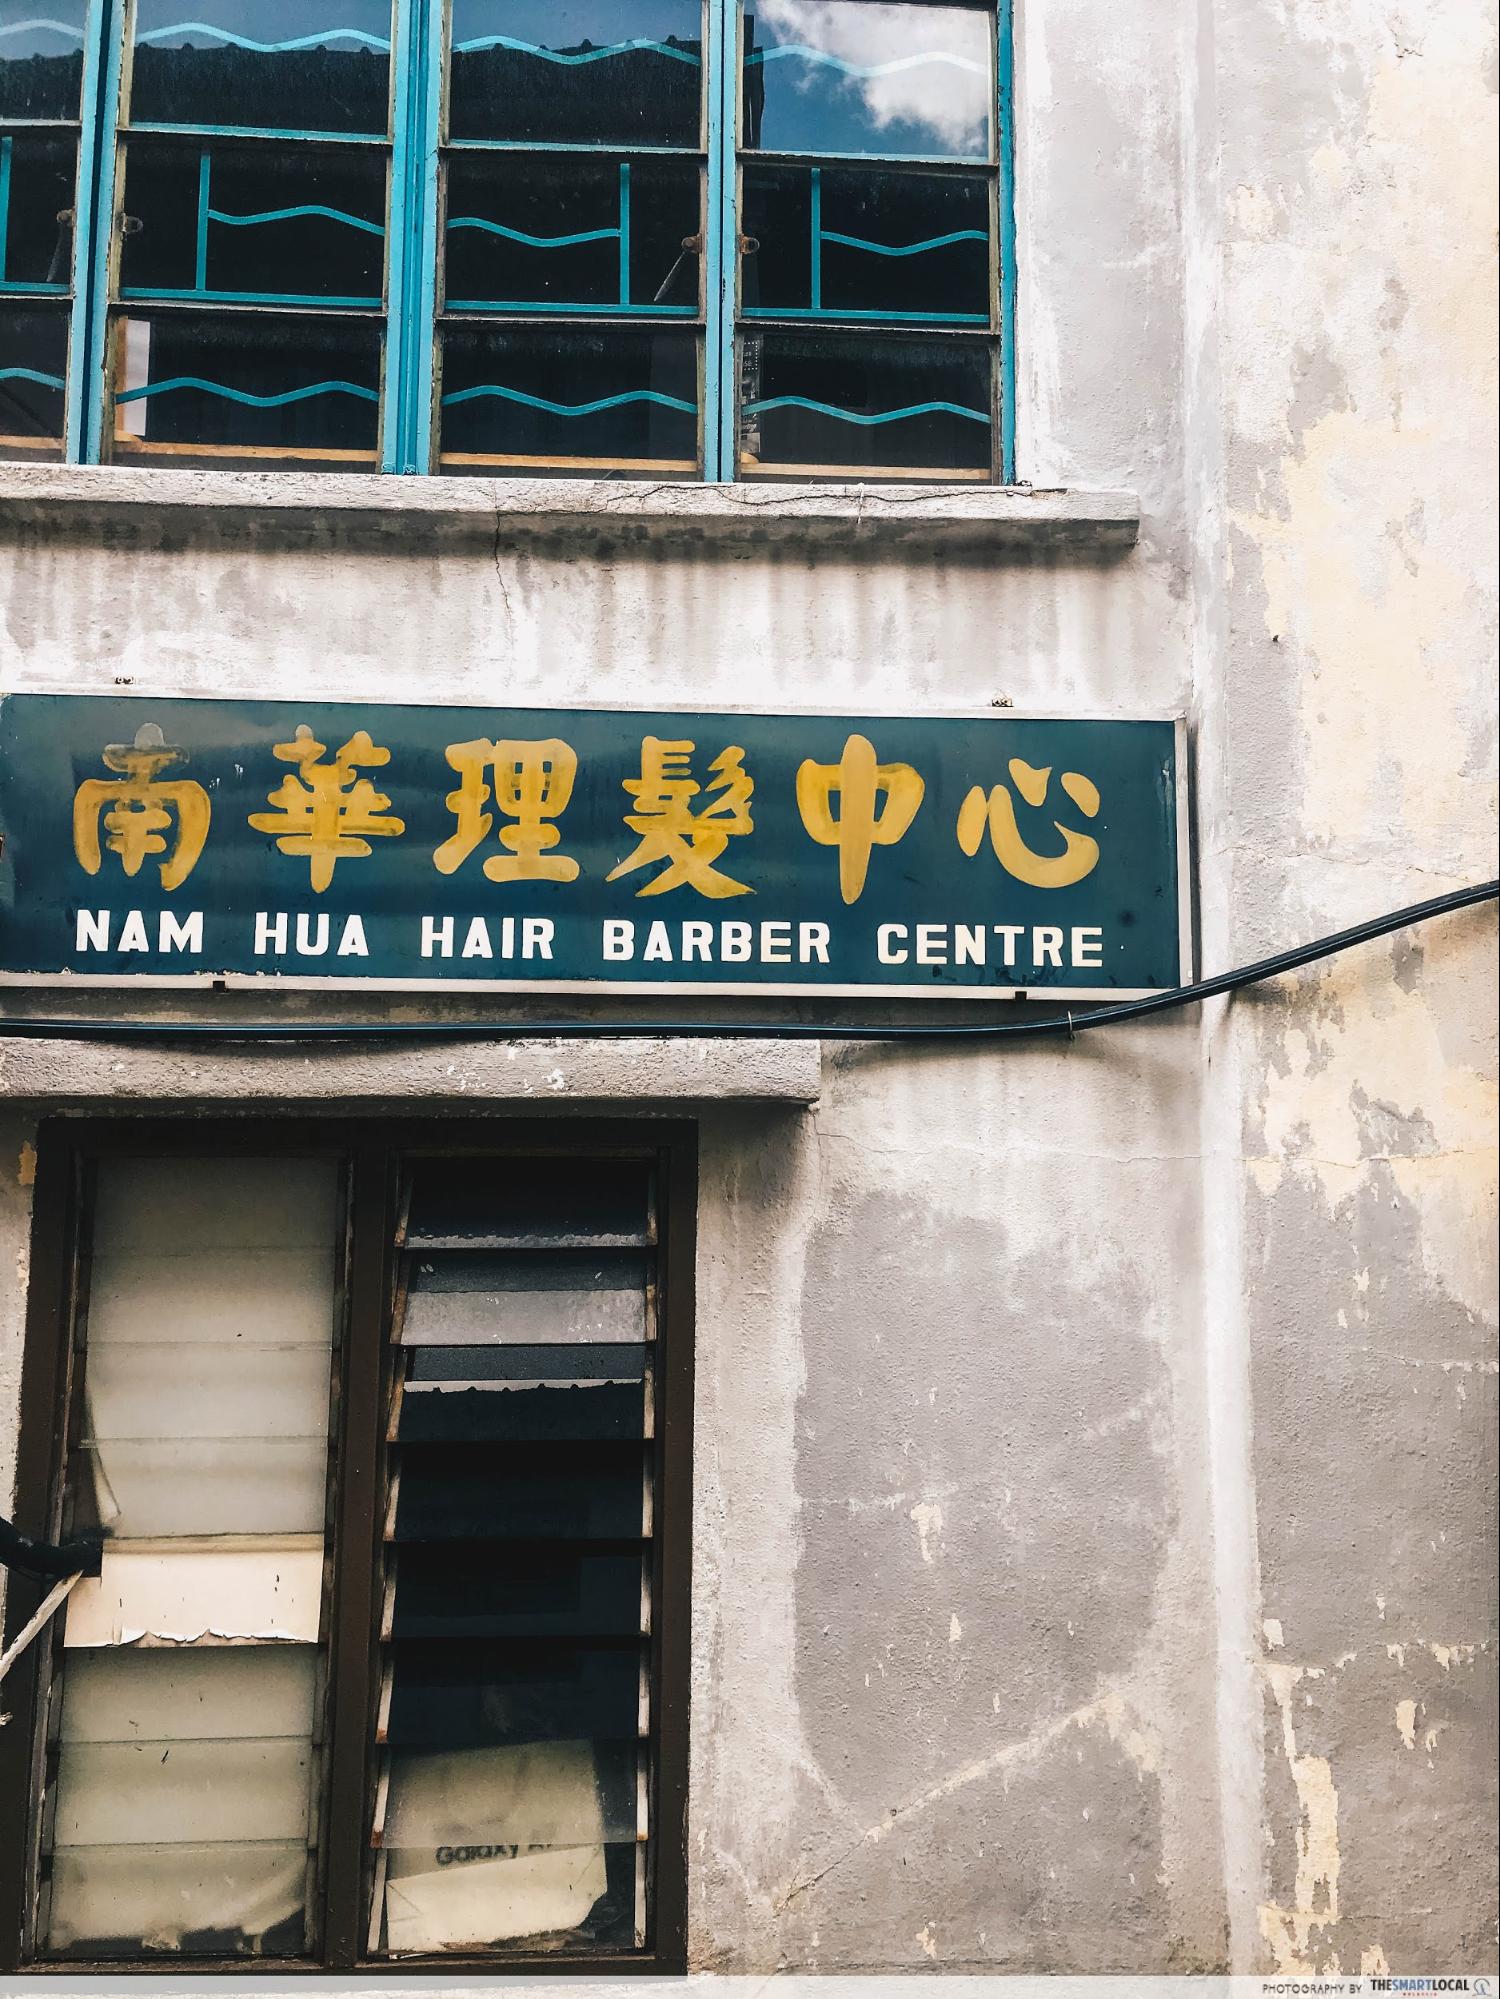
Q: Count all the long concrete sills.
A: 2